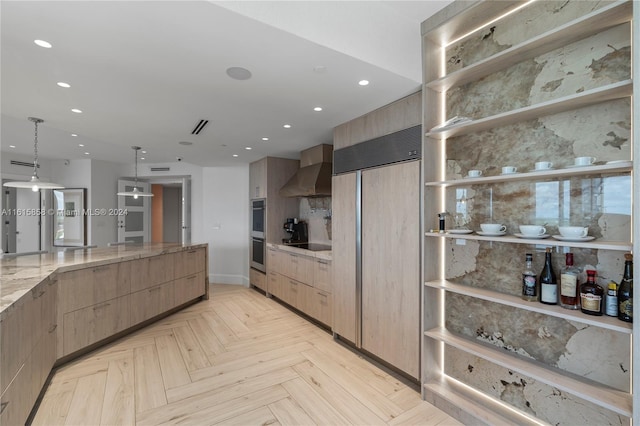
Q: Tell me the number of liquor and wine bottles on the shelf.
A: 6